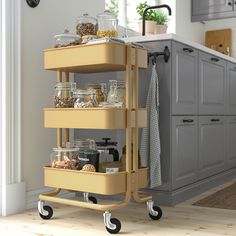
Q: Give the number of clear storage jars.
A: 9